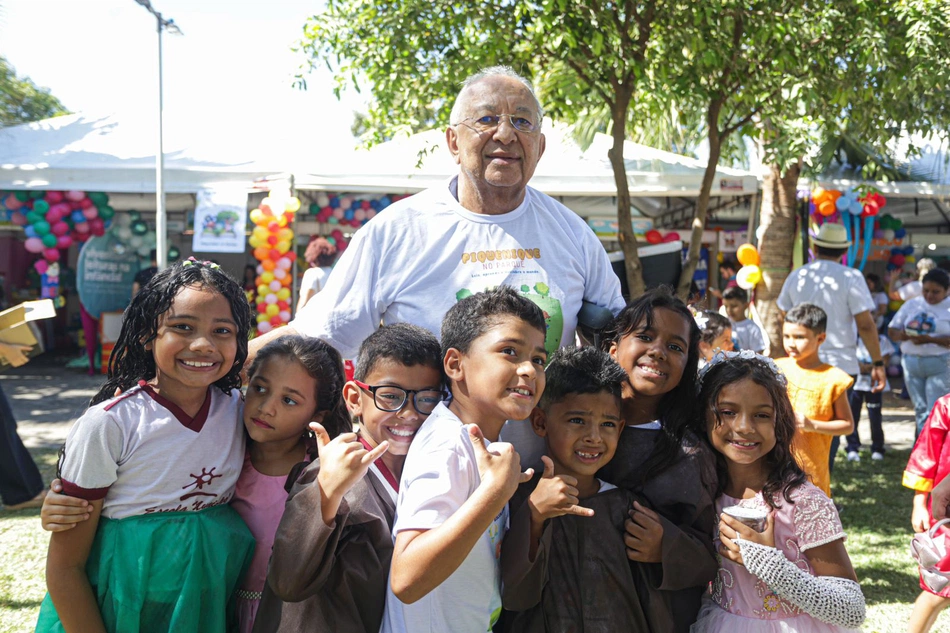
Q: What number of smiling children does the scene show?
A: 6